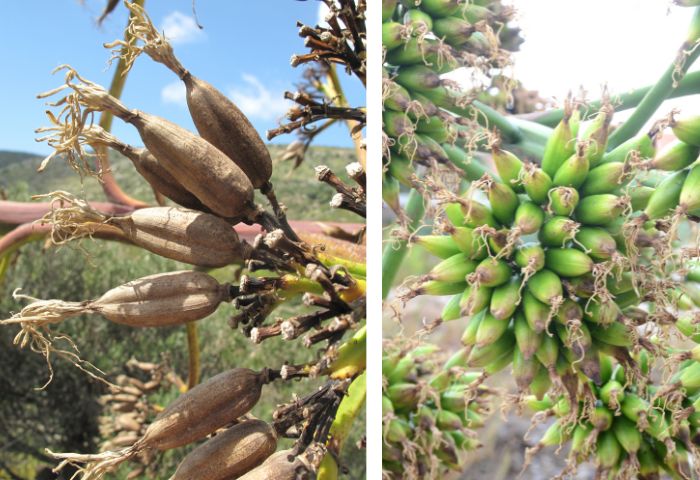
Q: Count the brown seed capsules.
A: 8